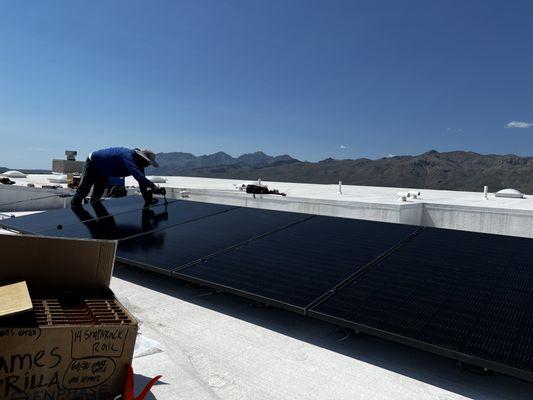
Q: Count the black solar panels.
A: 5